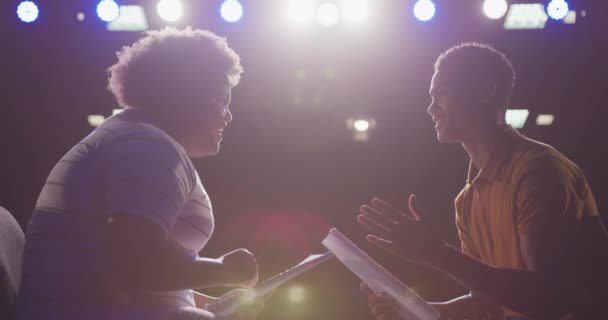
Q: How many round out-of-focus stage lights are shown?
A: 10